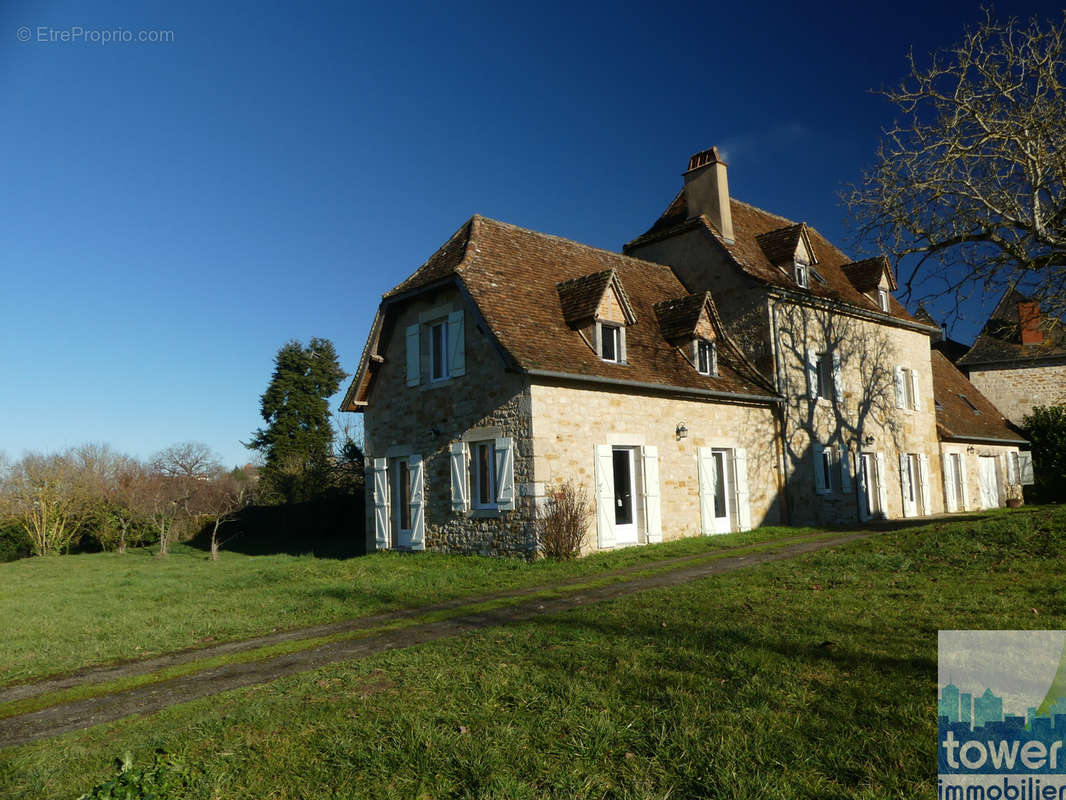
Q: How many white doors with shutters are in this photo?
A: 6